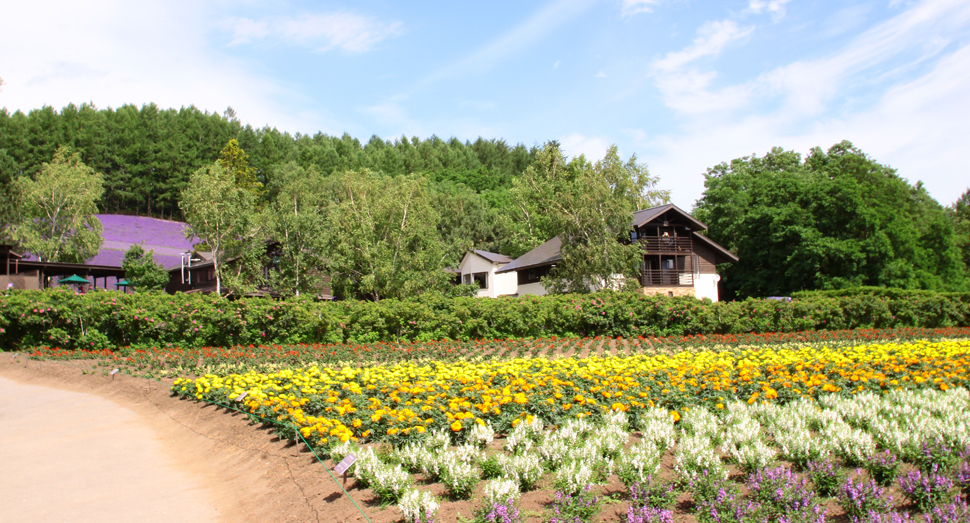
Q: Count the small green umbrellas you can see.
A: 2